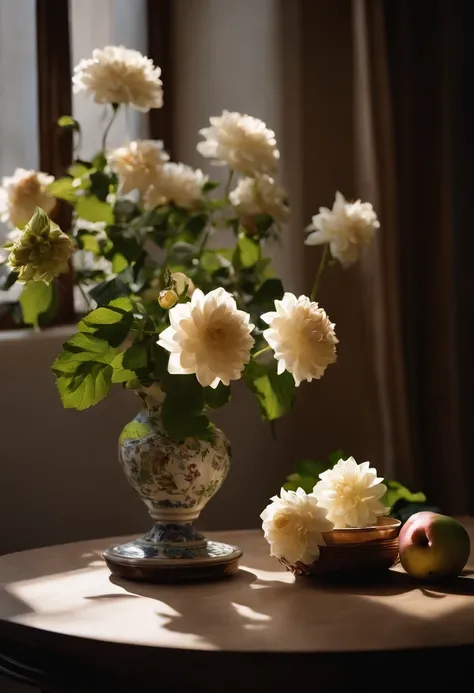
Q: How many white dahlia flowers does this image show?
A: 11